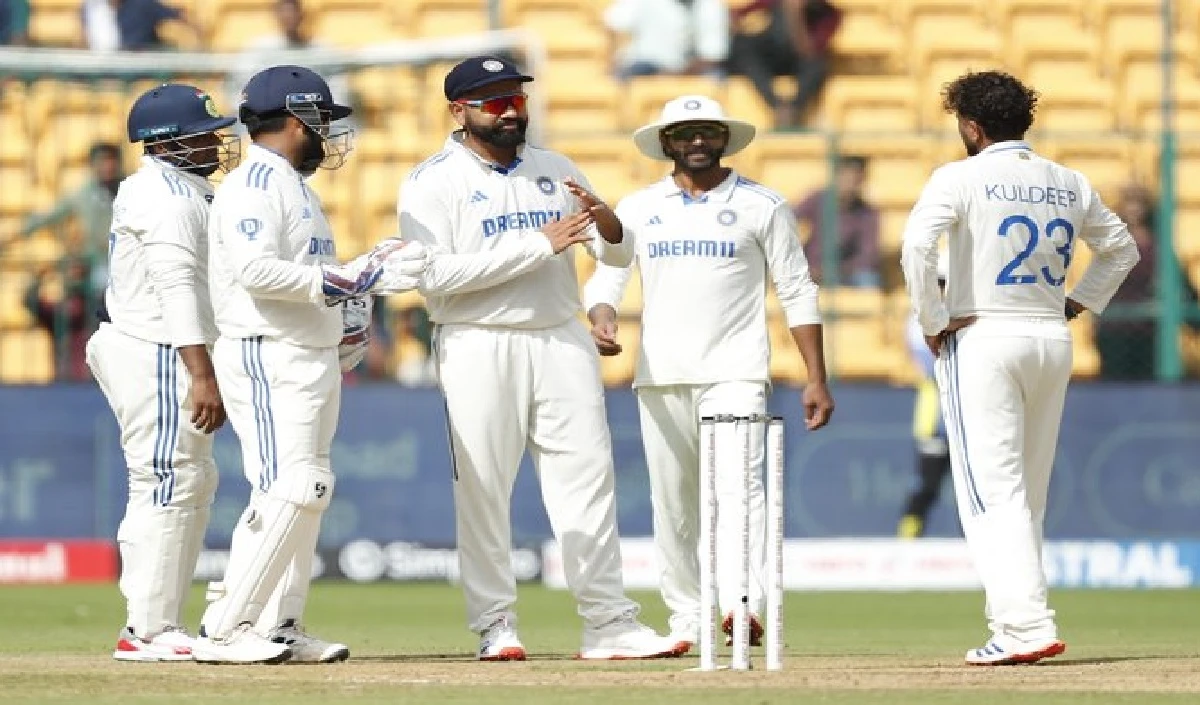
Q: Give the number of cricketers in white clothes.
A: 5